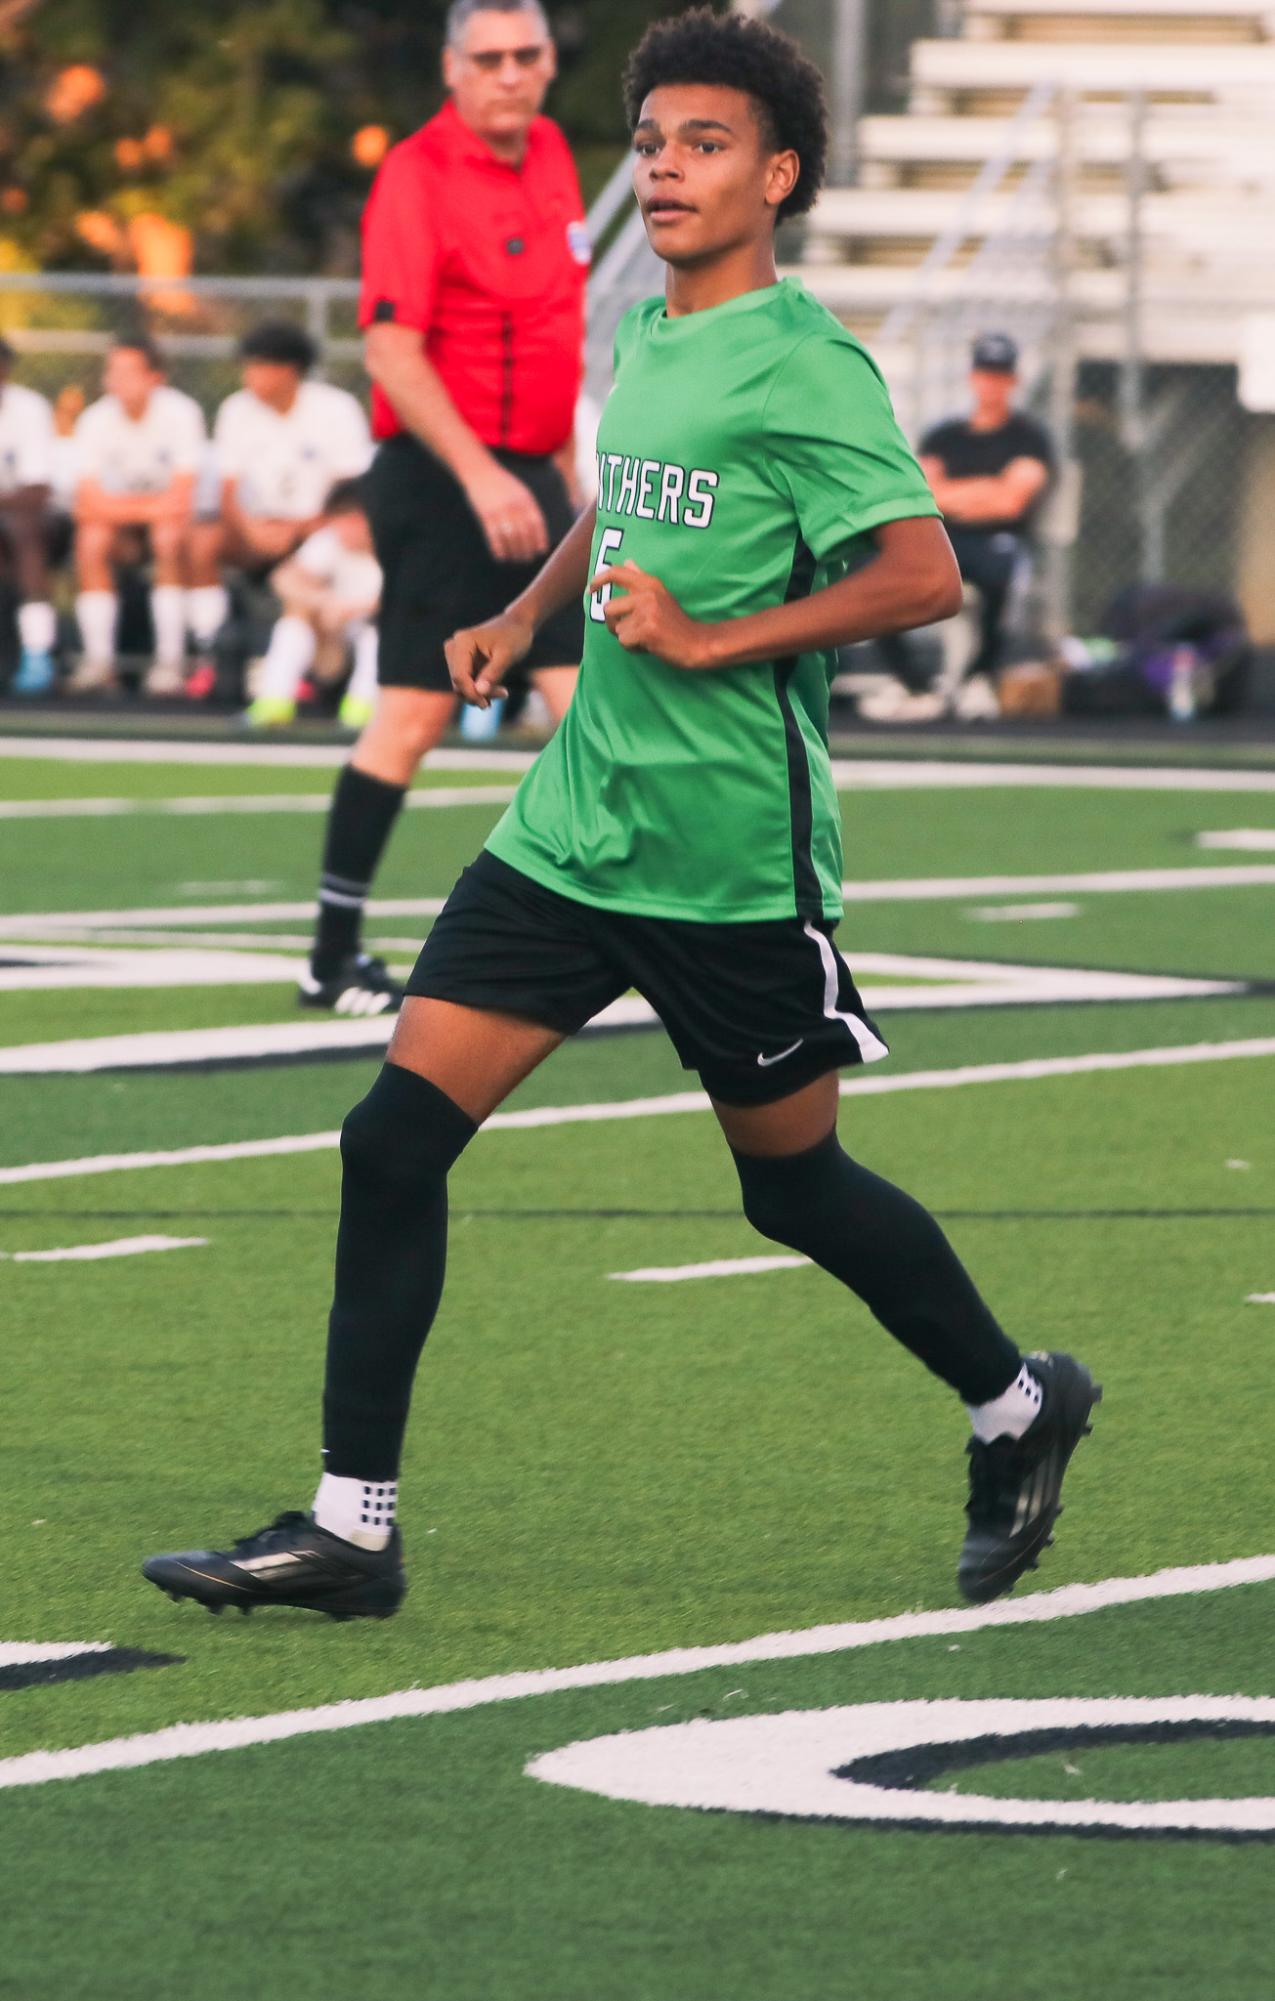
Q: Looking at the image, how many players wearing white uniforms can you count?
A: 4